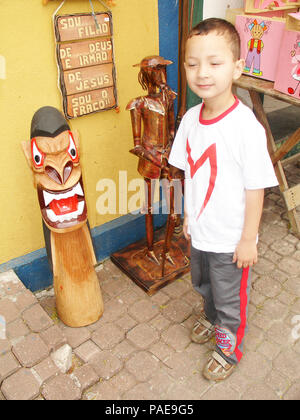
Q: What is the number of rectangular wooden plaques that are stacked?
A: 4